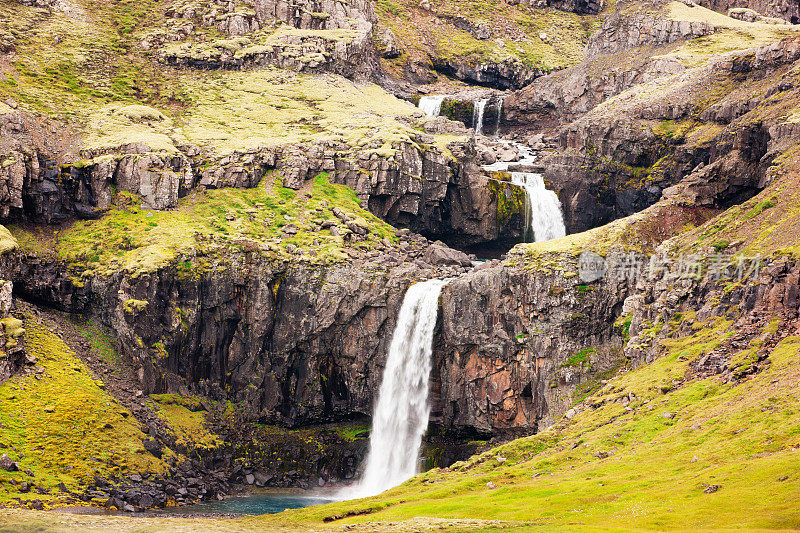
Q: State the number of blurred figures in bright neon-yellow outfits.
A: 0